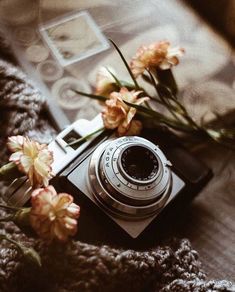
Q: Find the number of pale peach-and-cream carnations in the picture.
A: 5